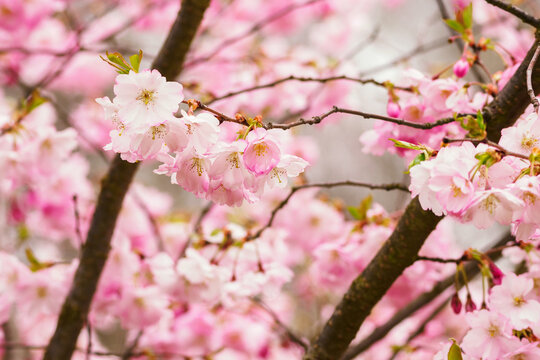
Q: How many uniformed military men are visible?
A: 0